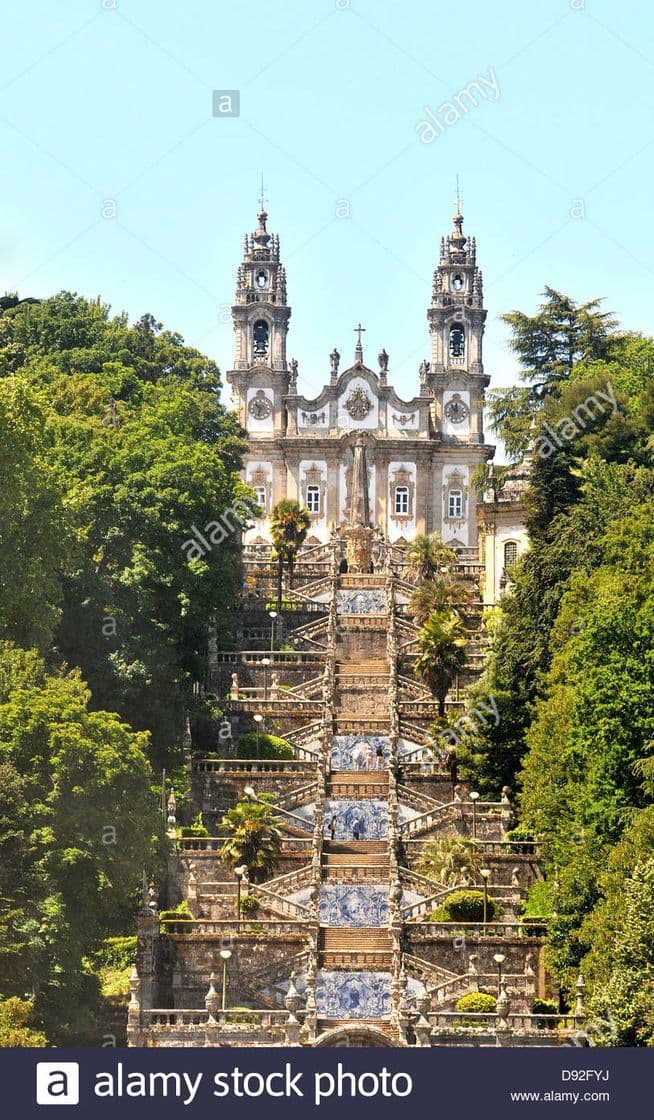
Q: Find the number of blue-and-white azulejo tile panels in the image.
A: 5